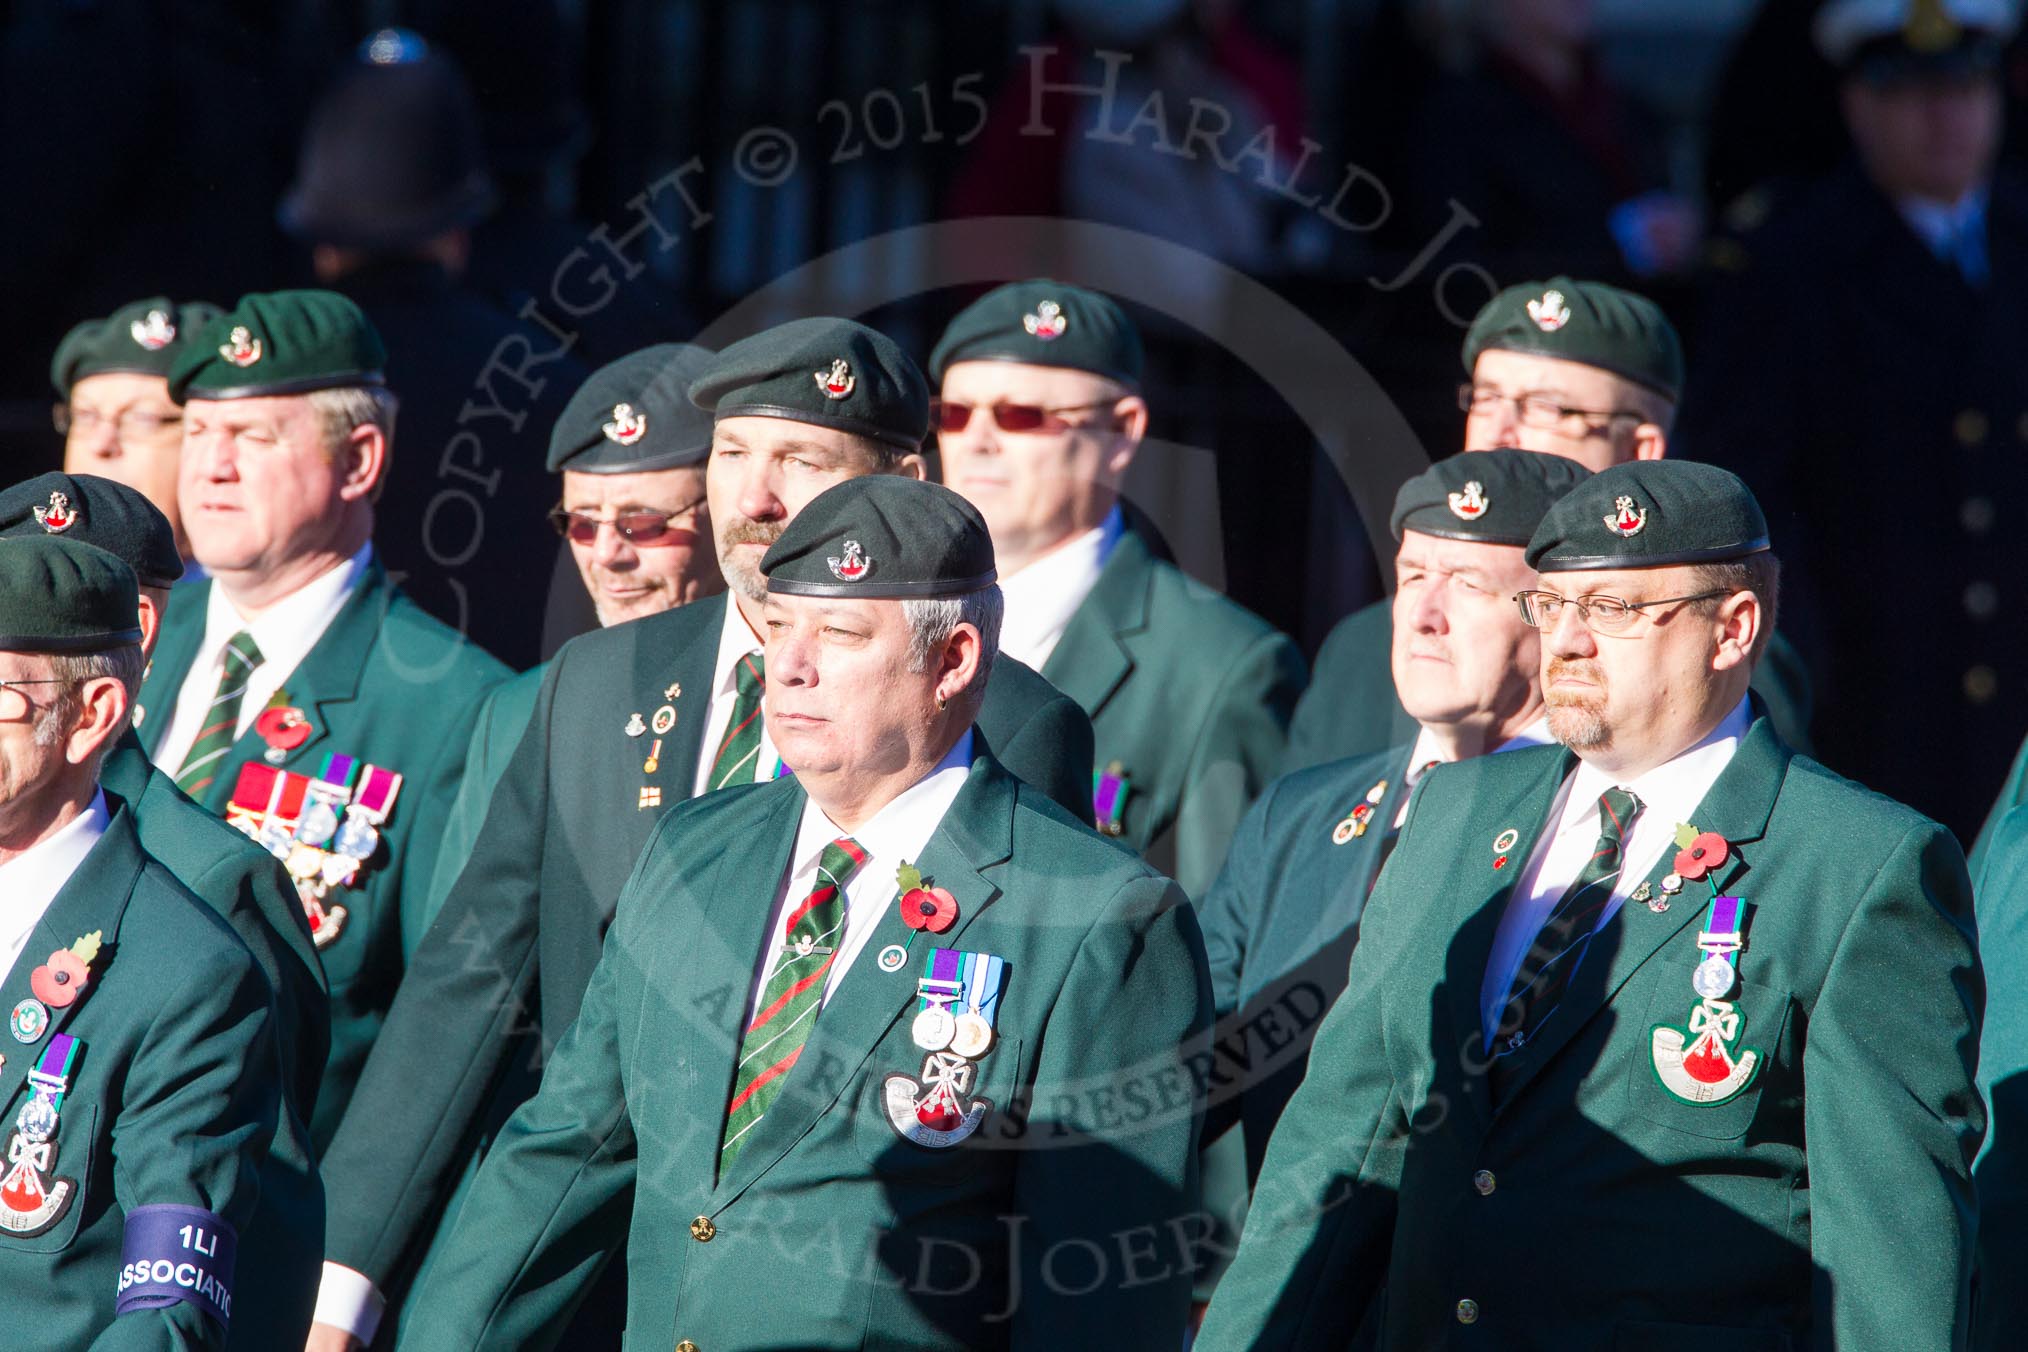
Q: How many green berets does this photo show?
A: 11